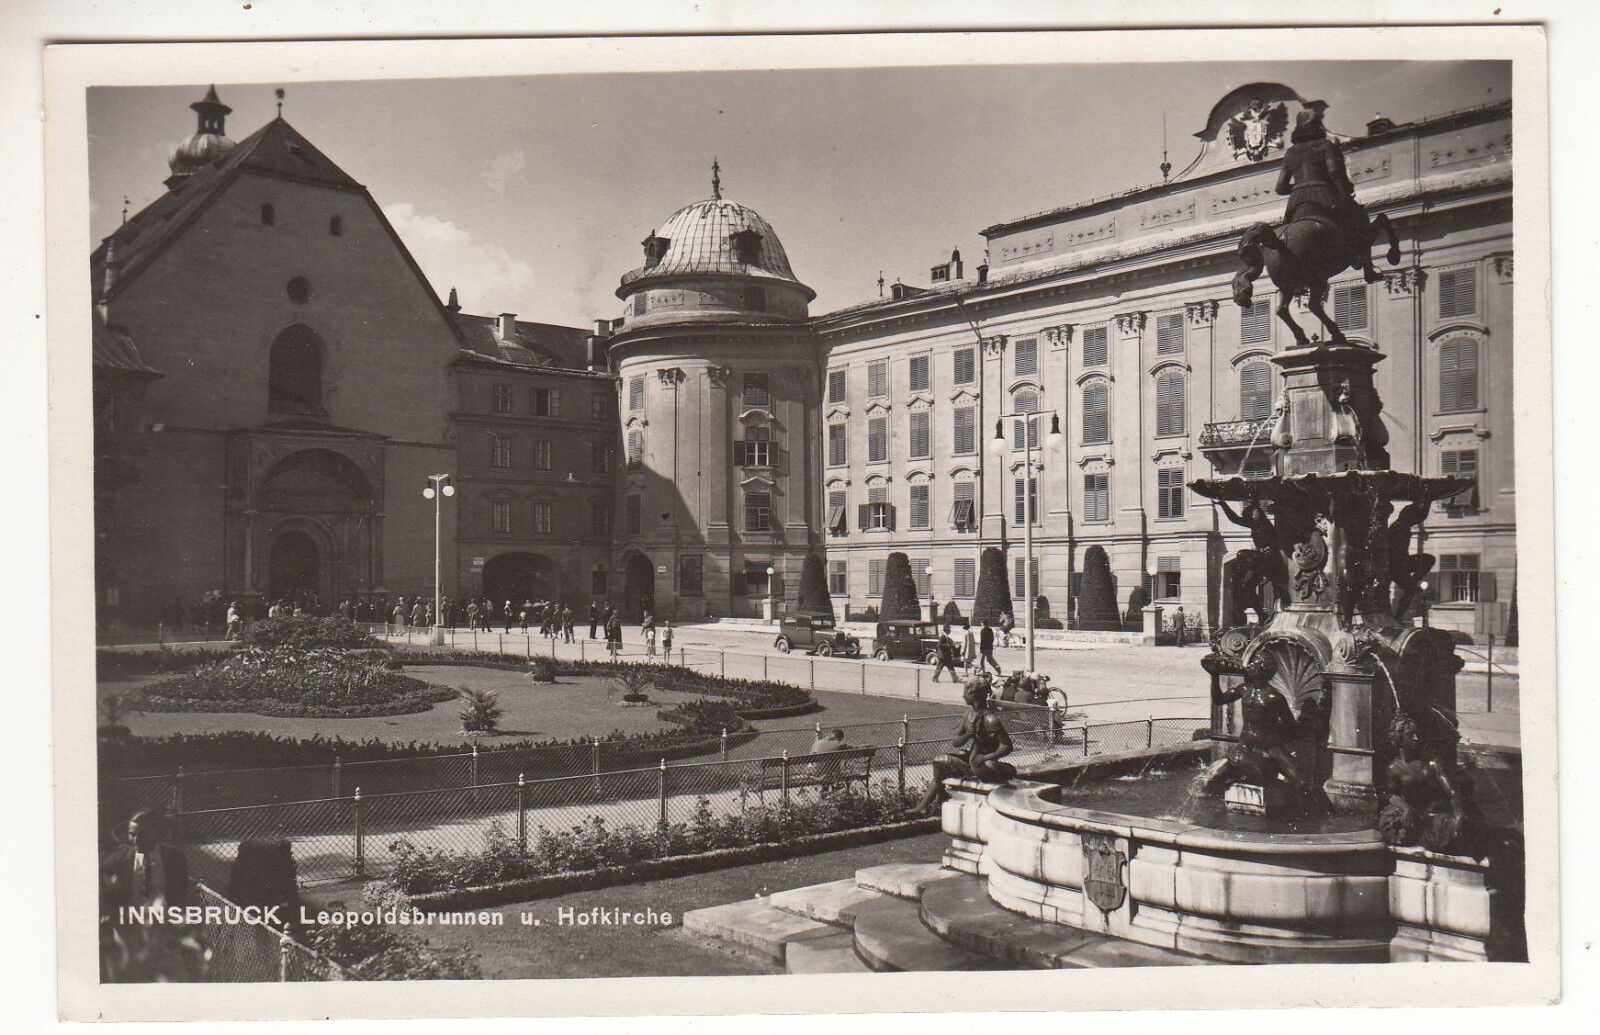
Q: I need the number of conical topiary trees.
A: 4